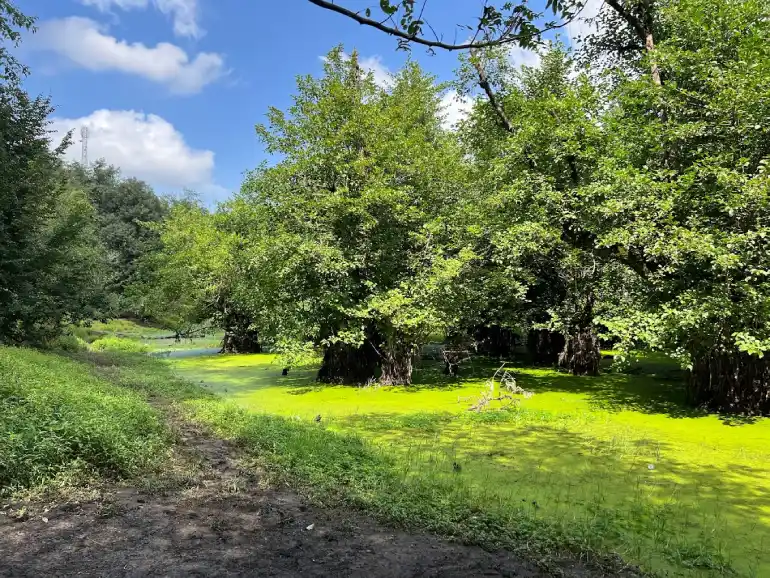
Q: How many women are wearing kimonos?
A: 0